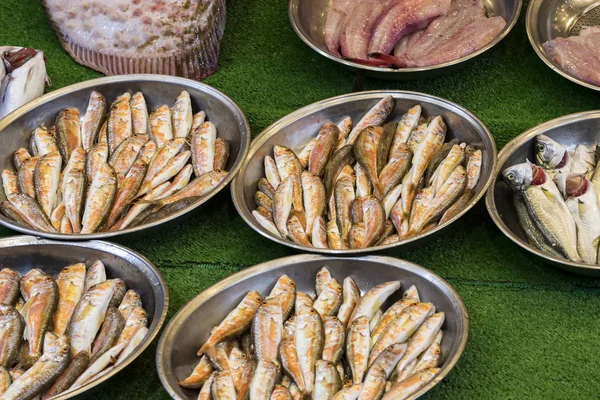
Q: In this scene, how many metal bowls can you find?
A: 7